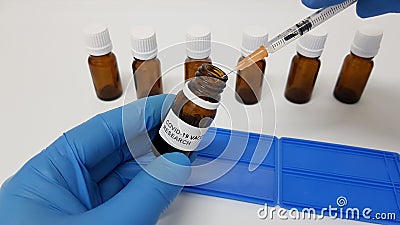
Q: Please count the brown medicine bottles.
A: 7